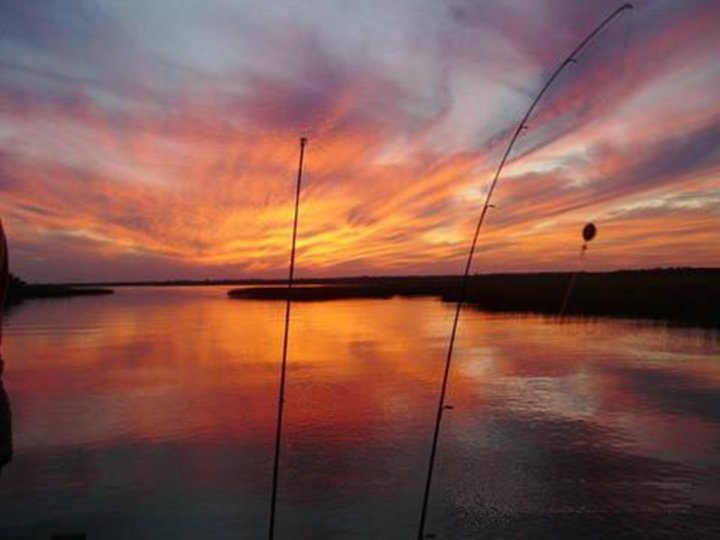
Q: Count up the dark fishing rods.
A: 2